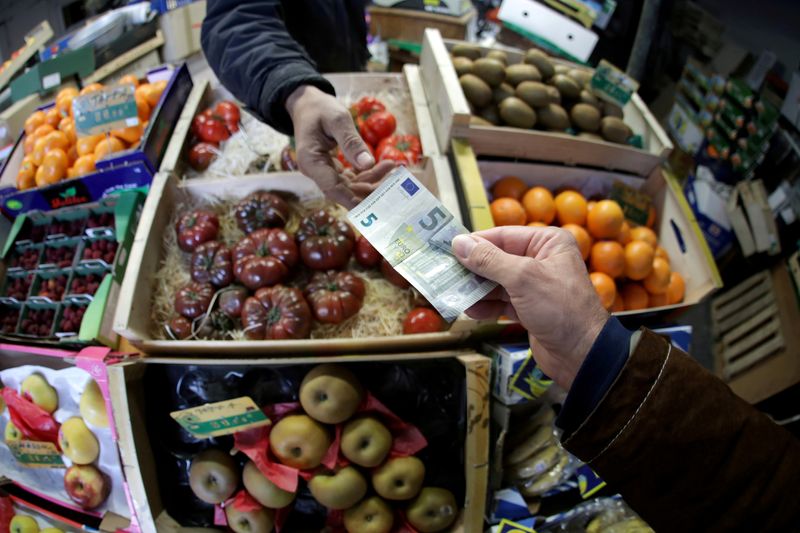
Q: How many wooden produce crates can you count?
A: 5